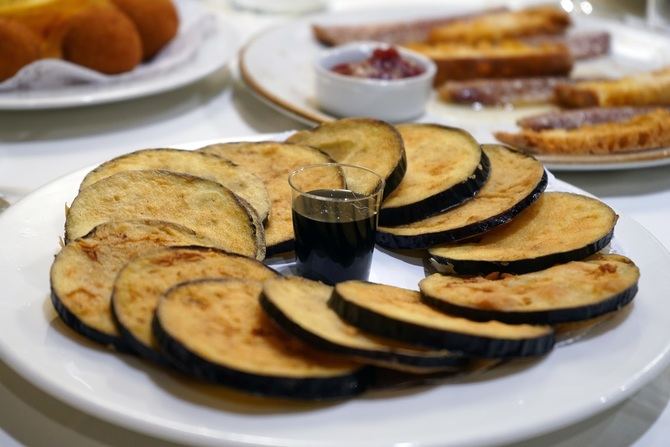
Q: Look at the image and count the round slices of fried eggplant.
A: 13